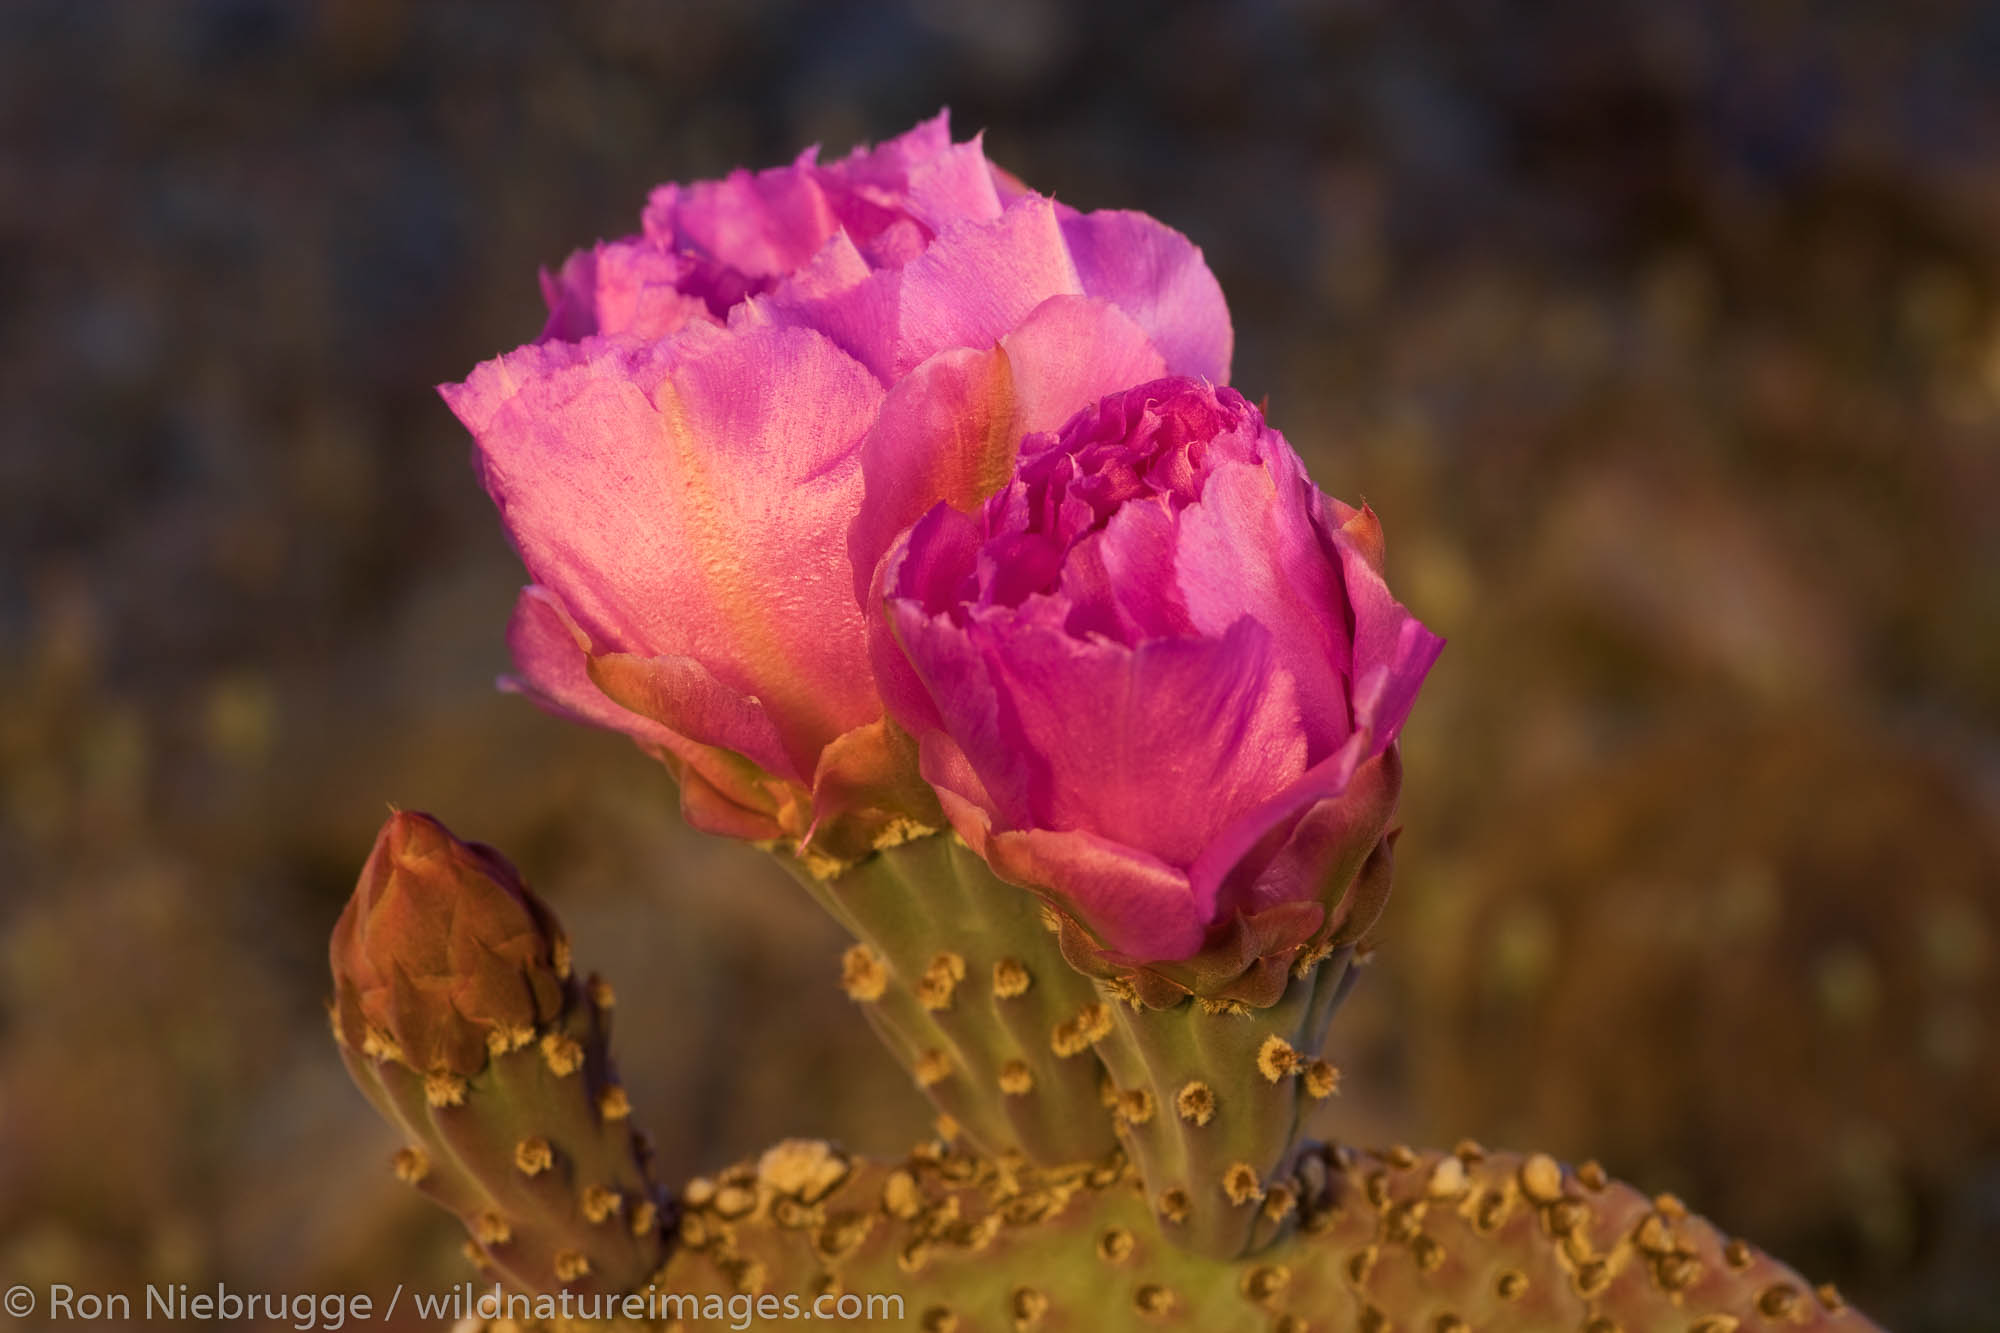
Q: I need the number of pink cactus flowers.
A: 2